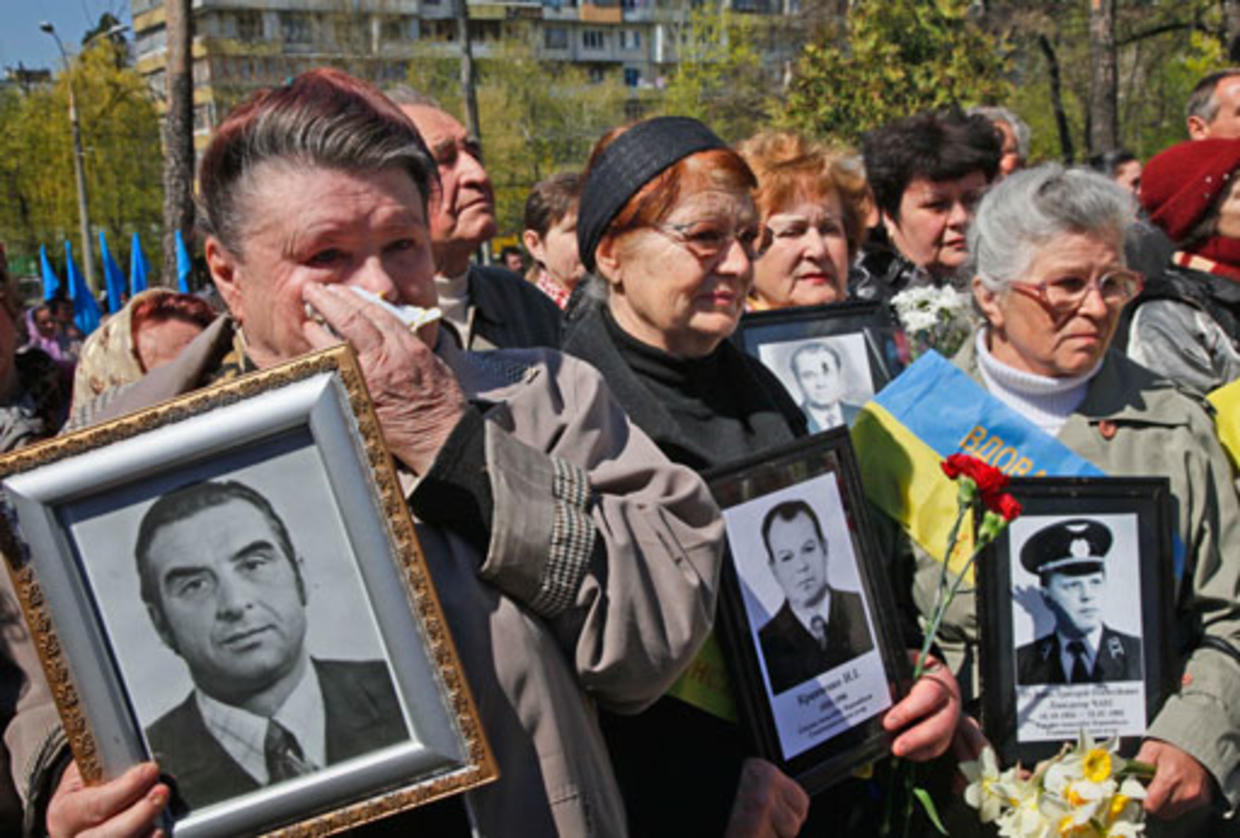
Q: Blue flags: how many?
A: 5